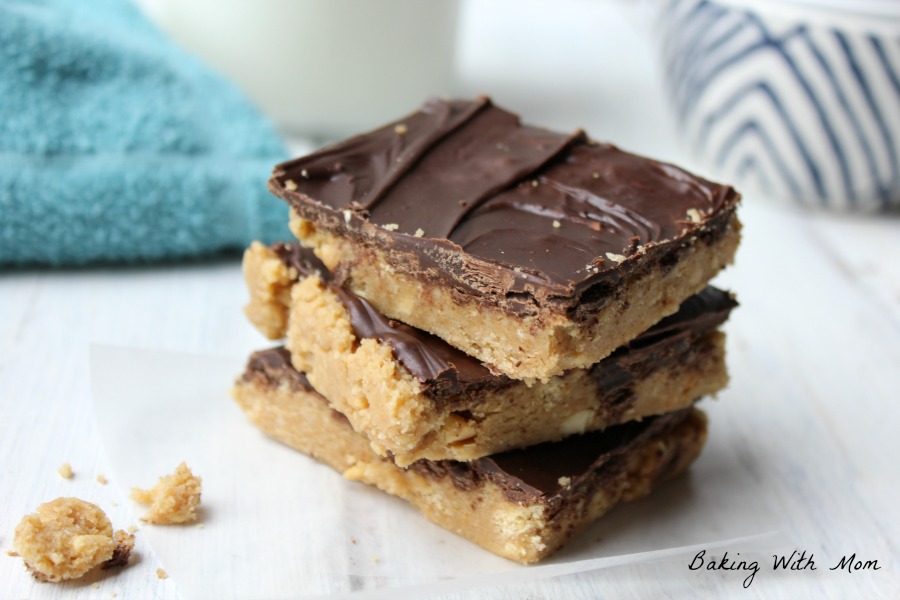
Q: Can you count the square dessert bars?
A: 3